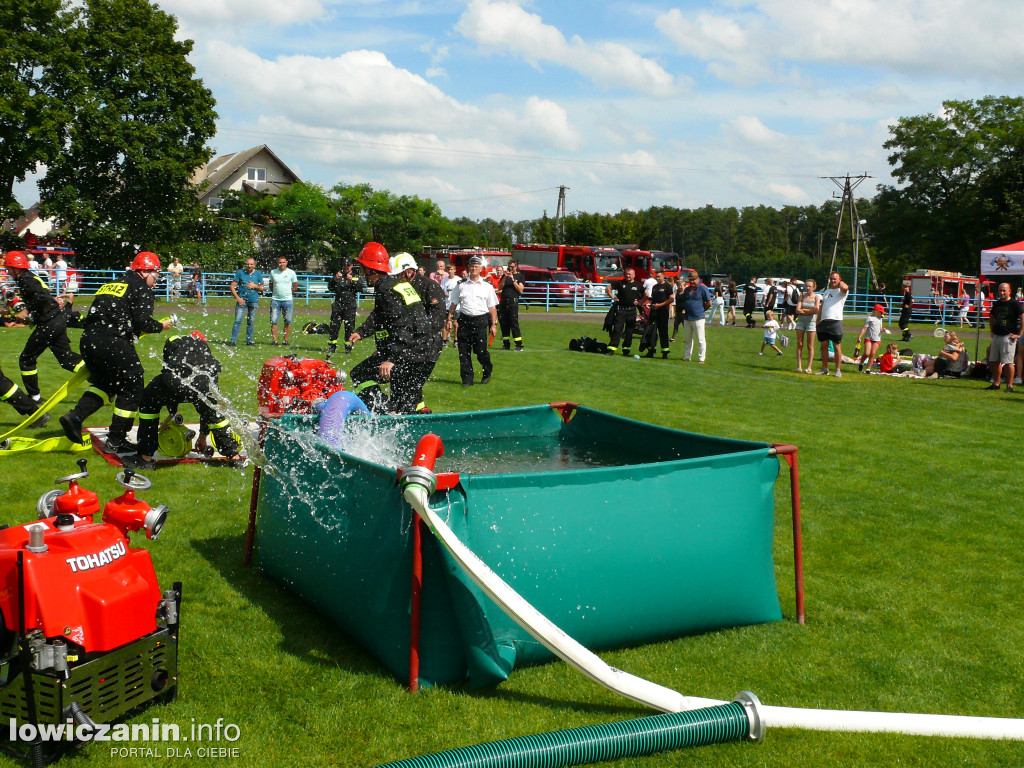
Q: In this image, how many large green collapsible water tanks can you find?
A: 1